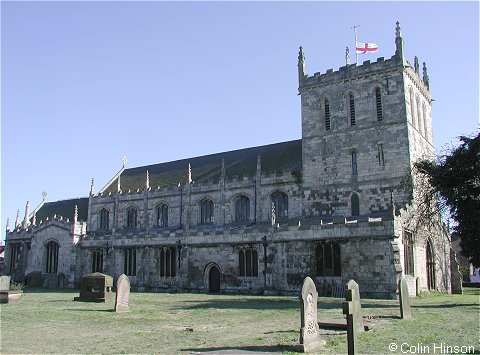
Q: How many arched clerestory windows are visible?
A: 6